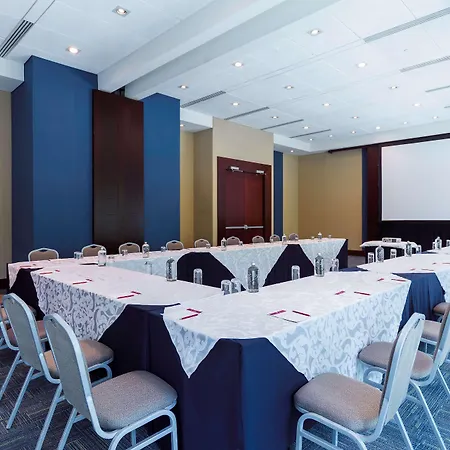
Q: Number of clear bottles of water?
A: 11